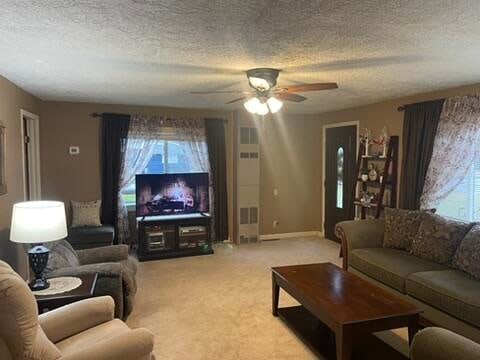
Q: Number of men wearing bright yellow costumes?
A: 0